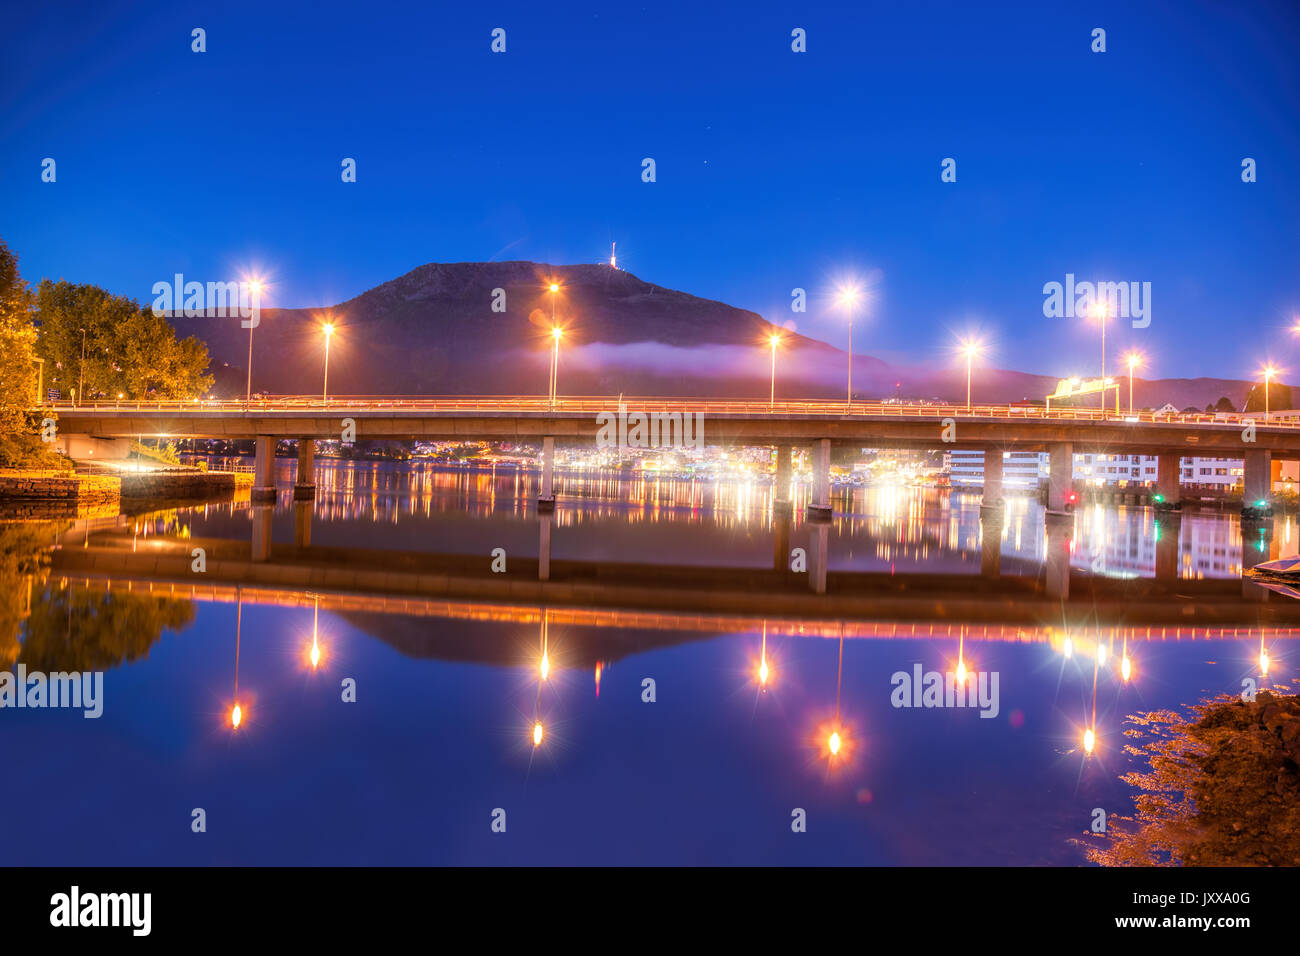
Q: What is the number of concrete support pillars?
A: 9